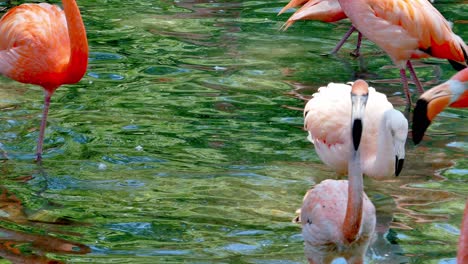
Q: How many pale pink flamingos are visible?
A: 2